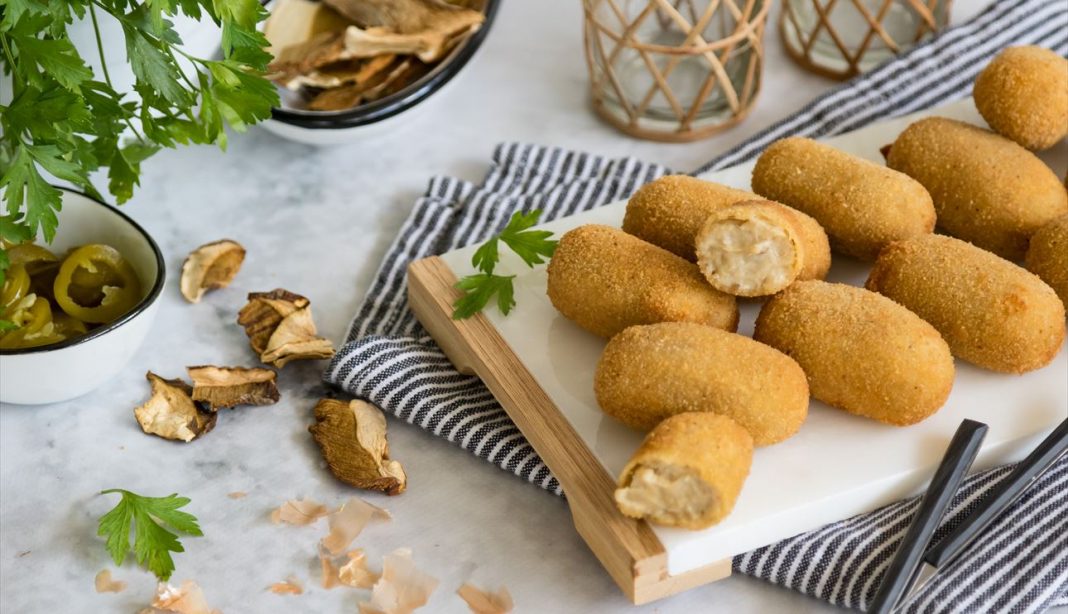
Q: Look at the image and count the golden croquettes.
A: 11